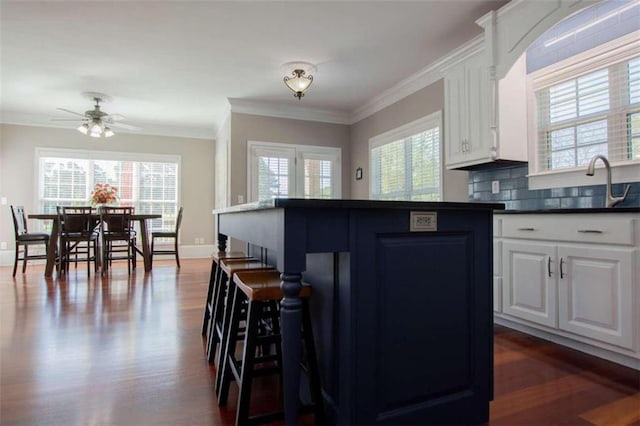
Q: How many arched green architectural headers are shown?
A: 0